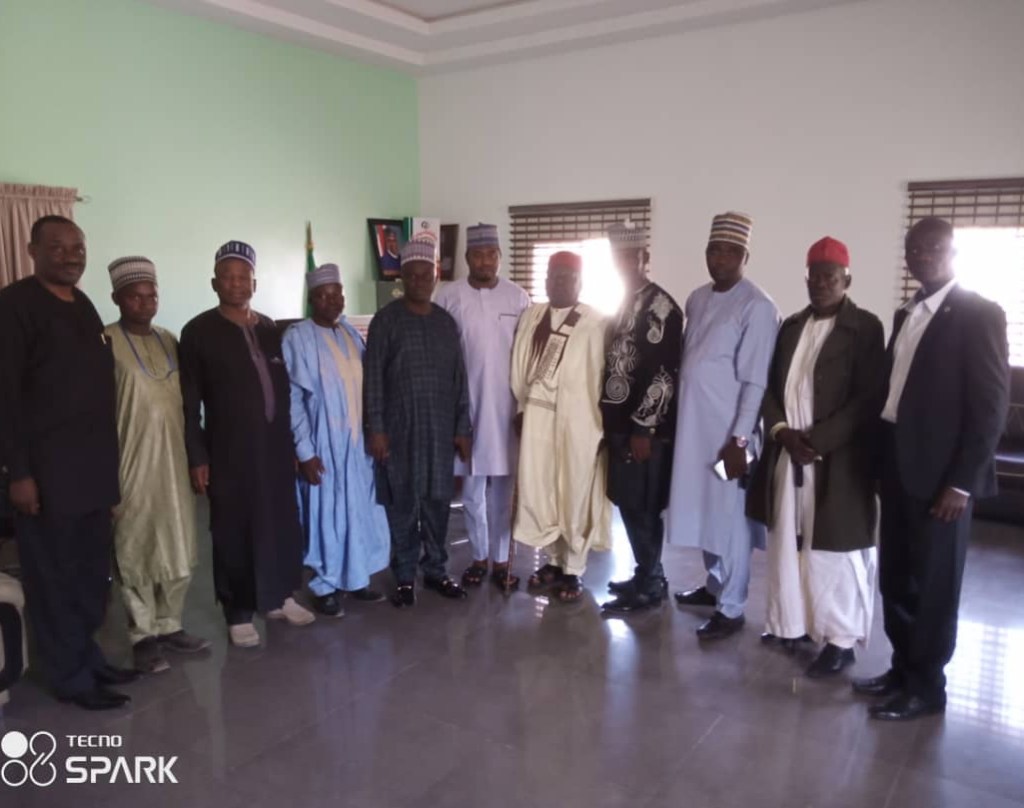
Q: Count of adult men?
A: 11